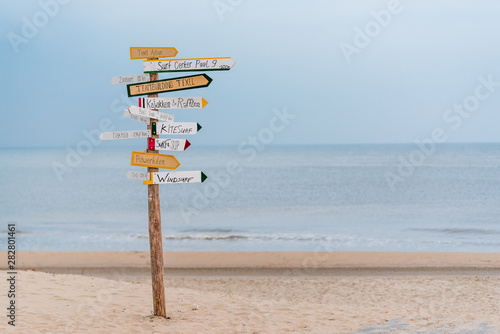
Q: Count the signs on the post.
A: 13